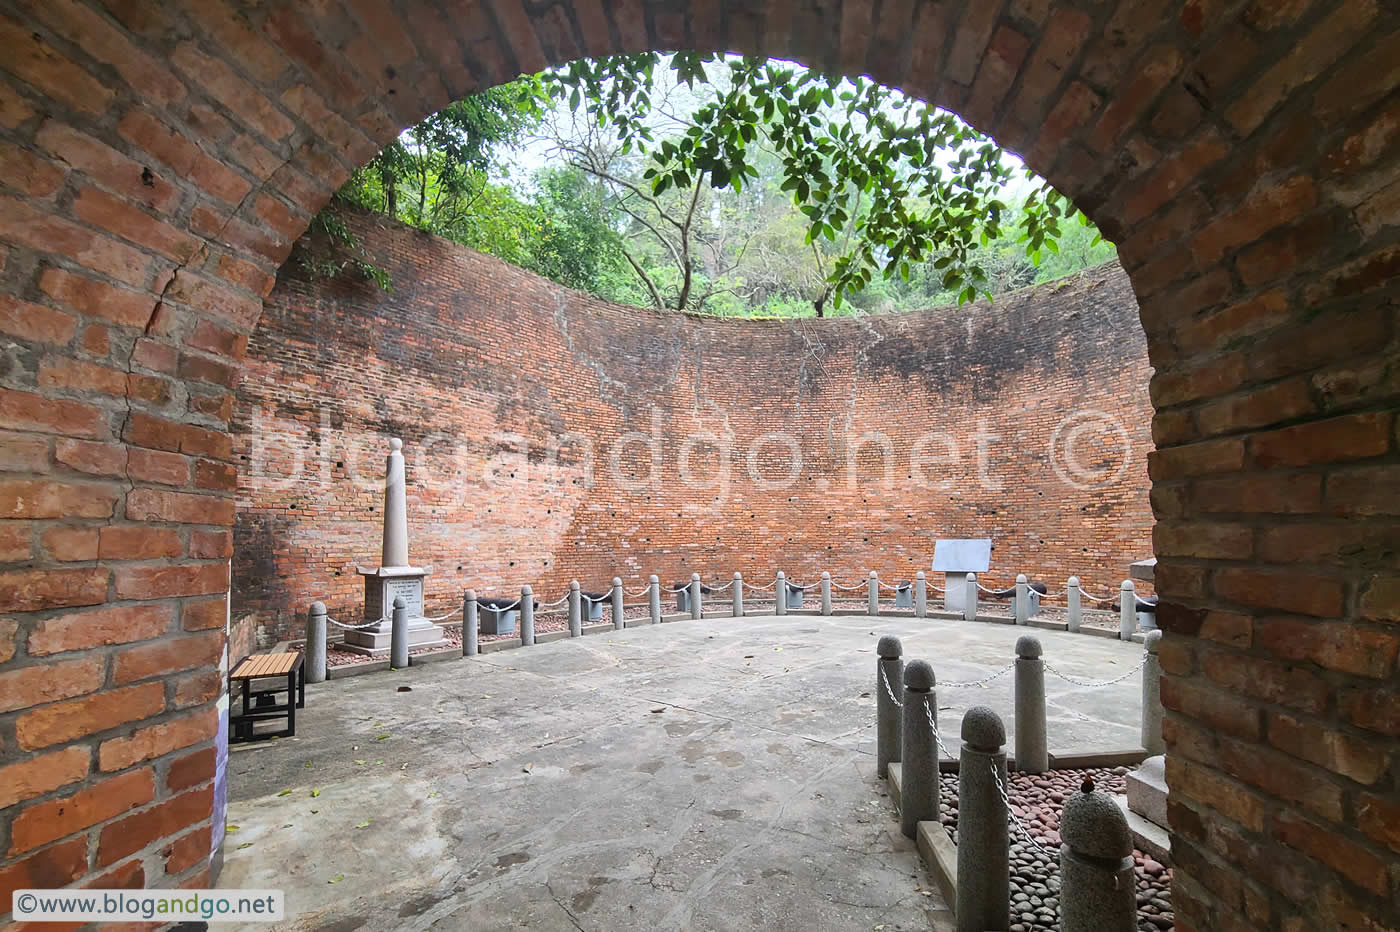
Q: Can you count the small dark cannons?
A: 7